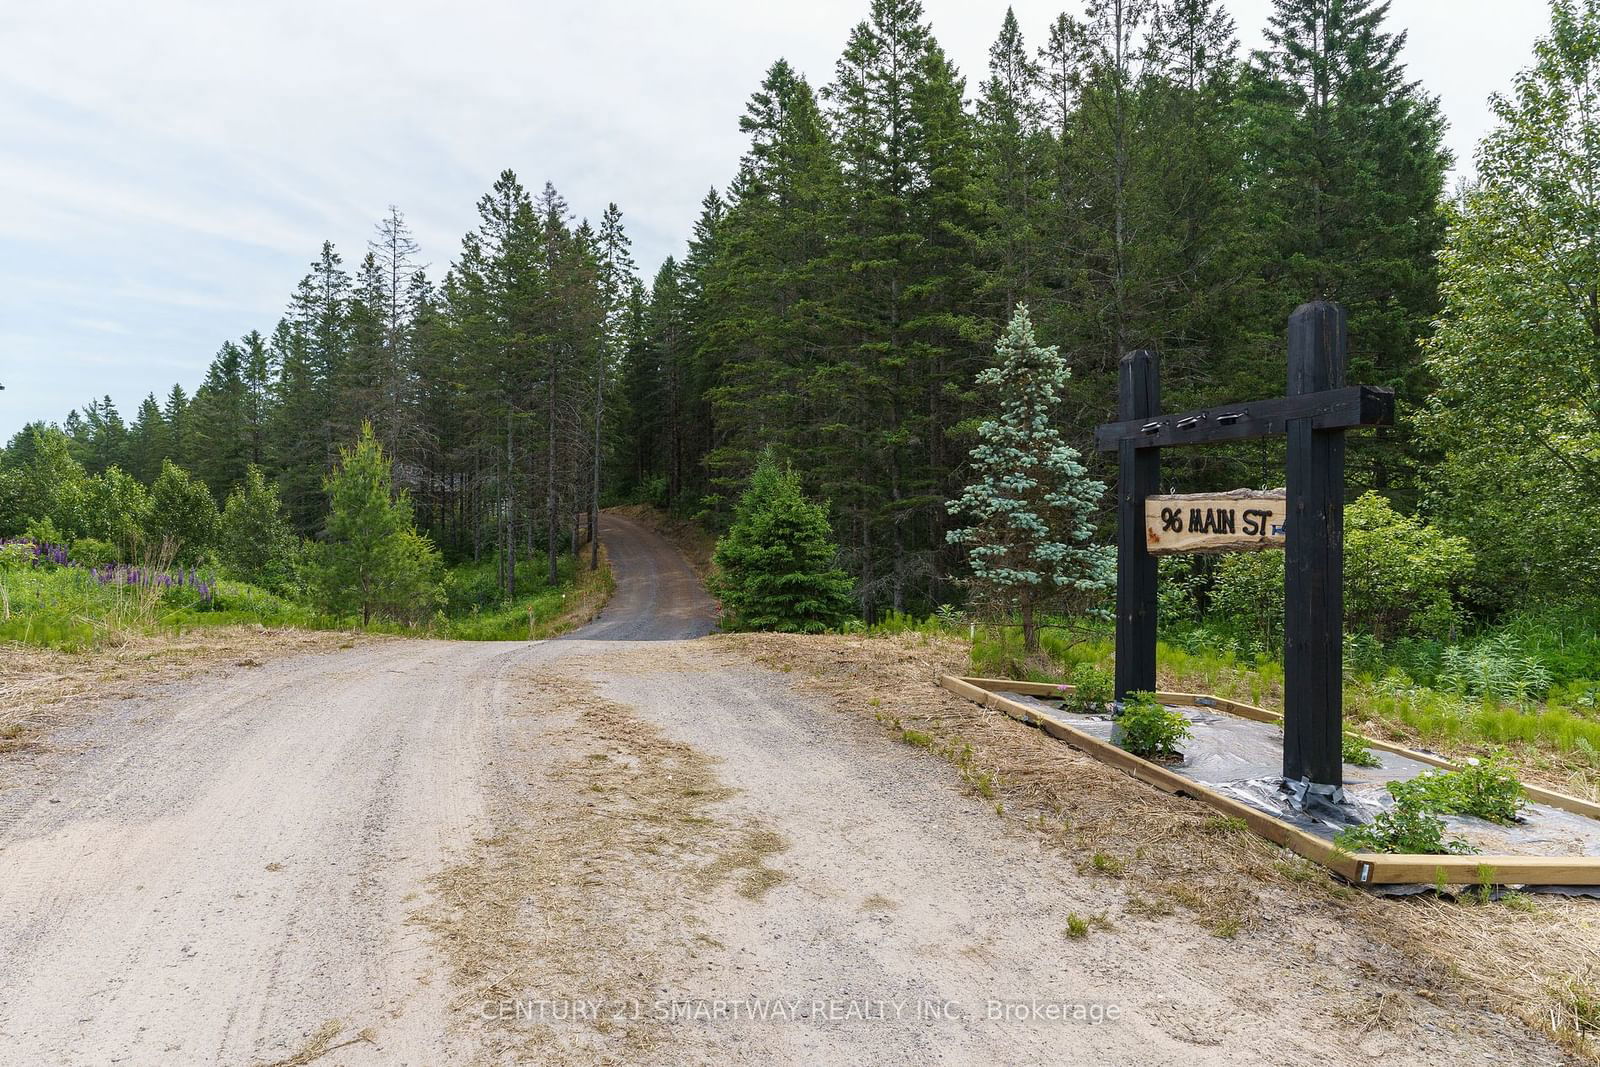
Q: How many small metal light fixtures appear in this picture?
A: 3